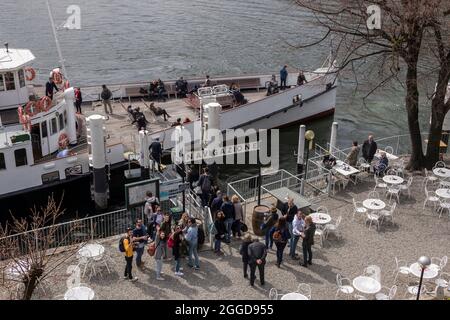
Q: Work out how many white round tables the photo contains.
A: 11